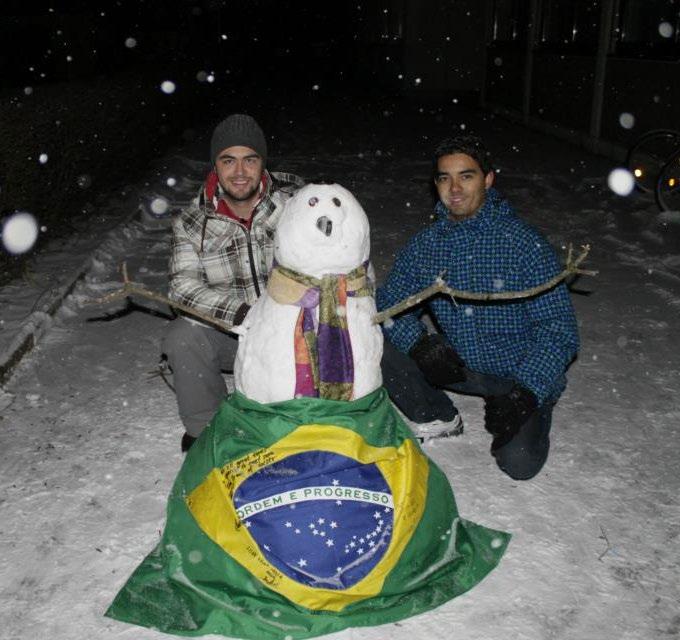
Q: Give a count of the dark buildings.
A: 1